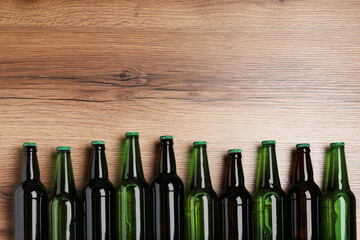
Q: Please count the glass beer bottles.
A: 10